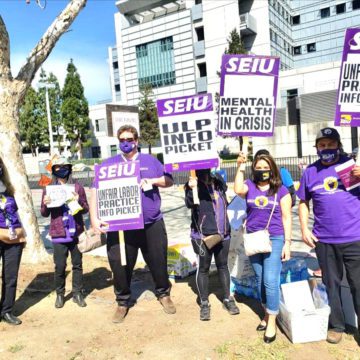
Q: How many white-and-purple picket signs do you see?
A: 4